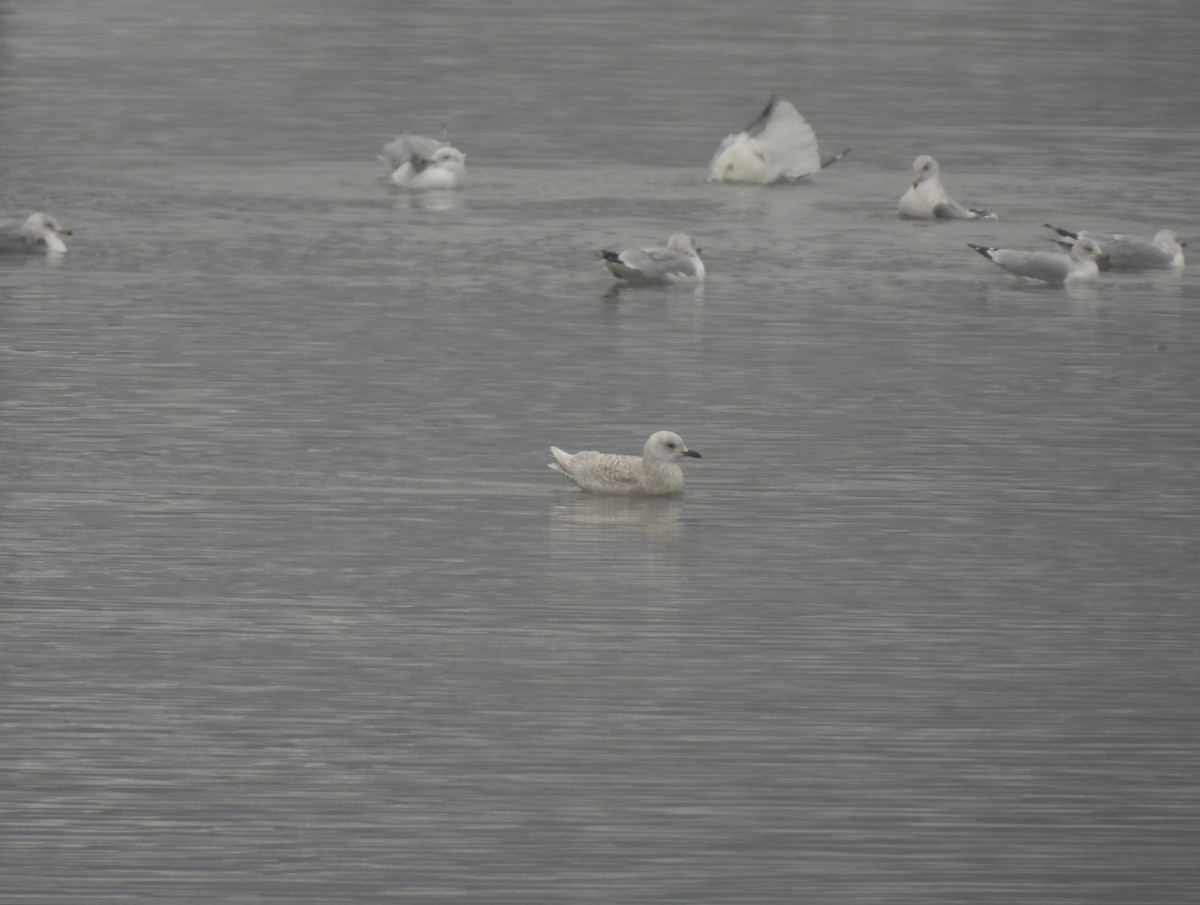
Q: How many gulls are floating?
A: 8